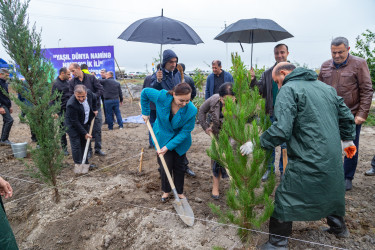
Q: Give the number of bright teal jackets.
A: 1